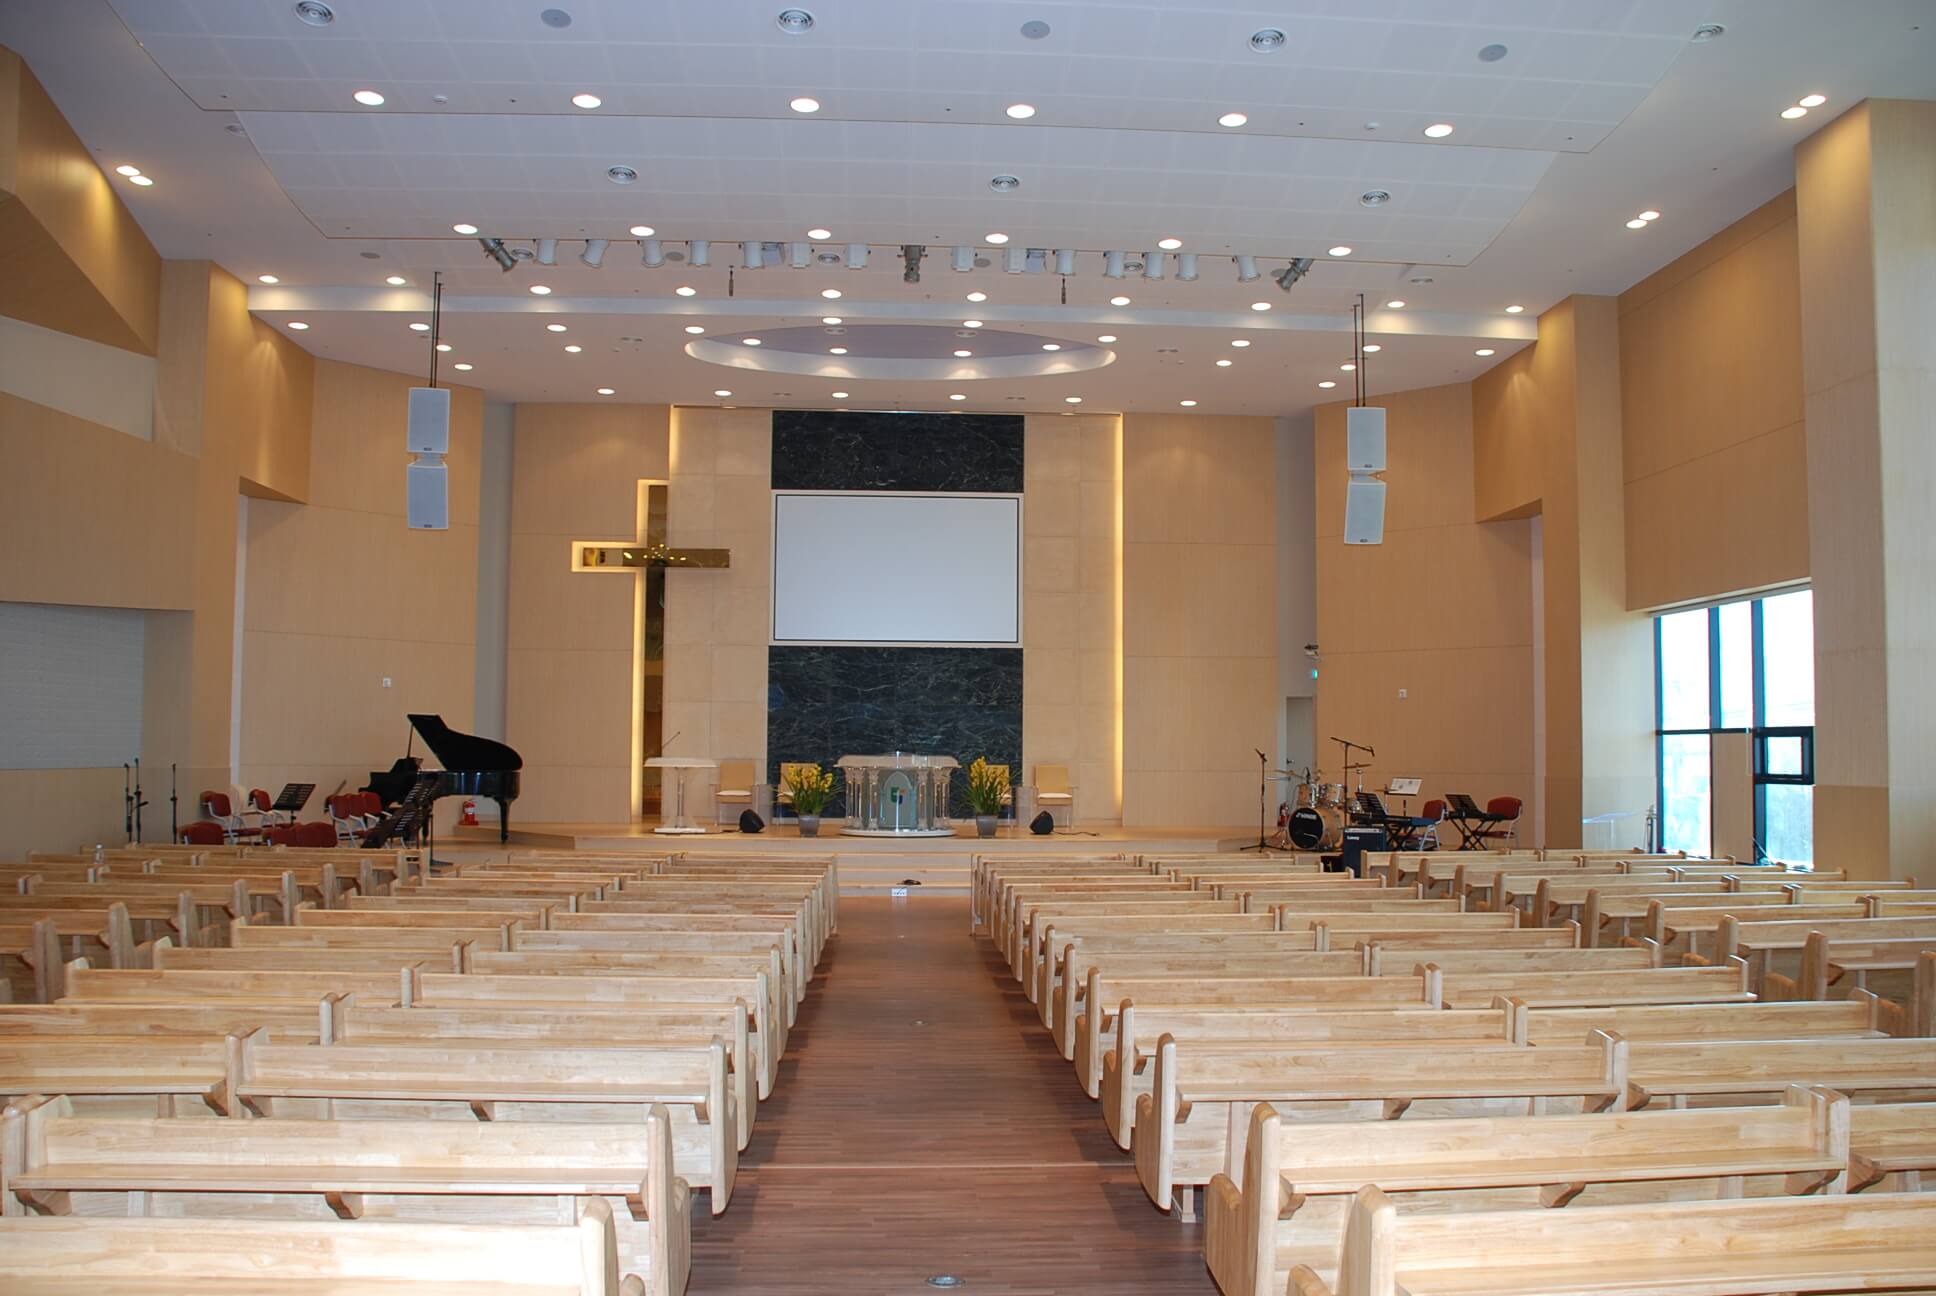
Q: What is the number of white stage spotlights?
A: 14